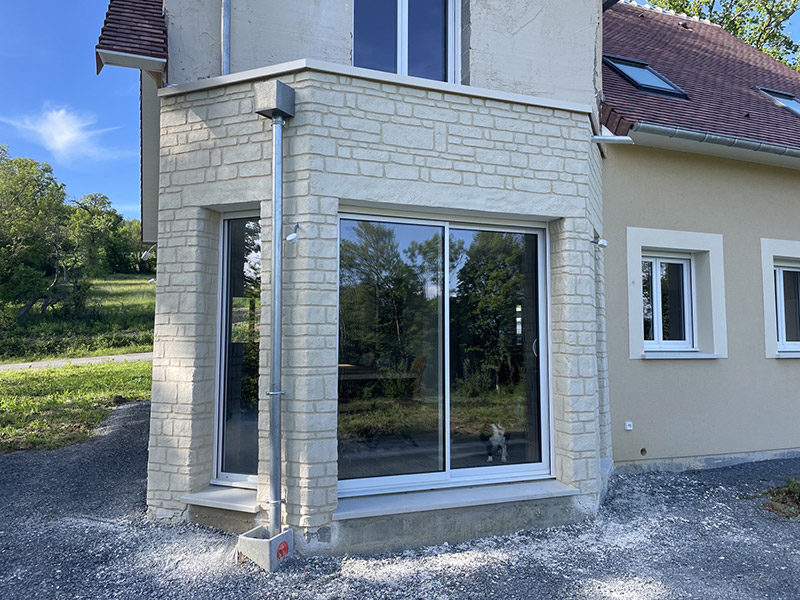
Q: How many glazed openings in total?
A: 7